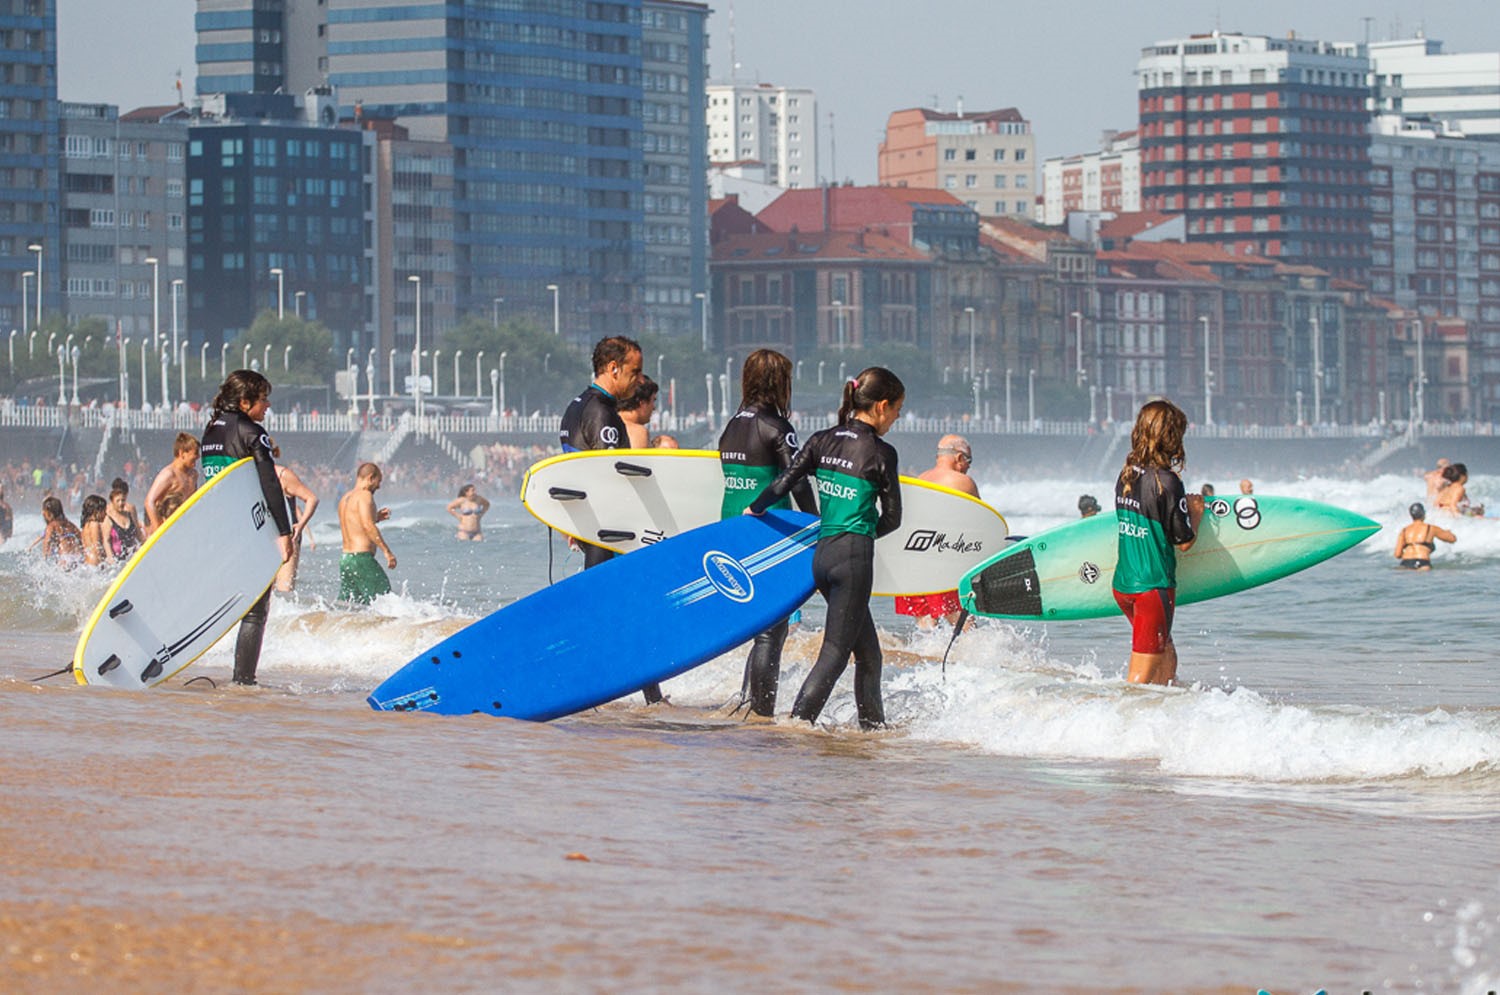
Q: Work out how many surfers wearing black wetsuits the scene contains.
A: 4